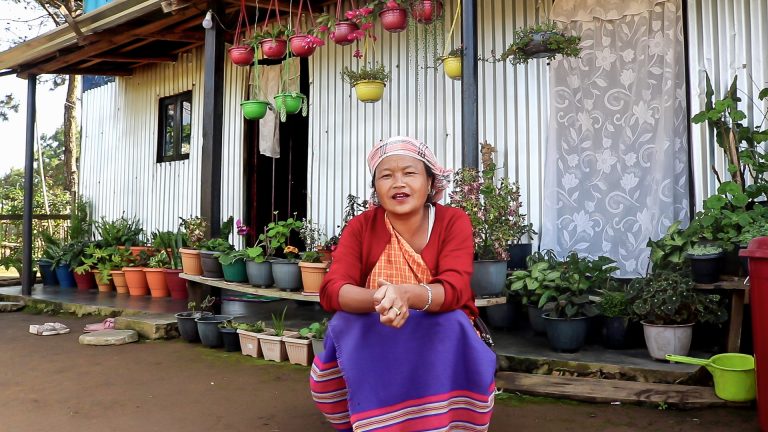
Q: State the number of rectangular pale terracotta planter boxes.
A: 3